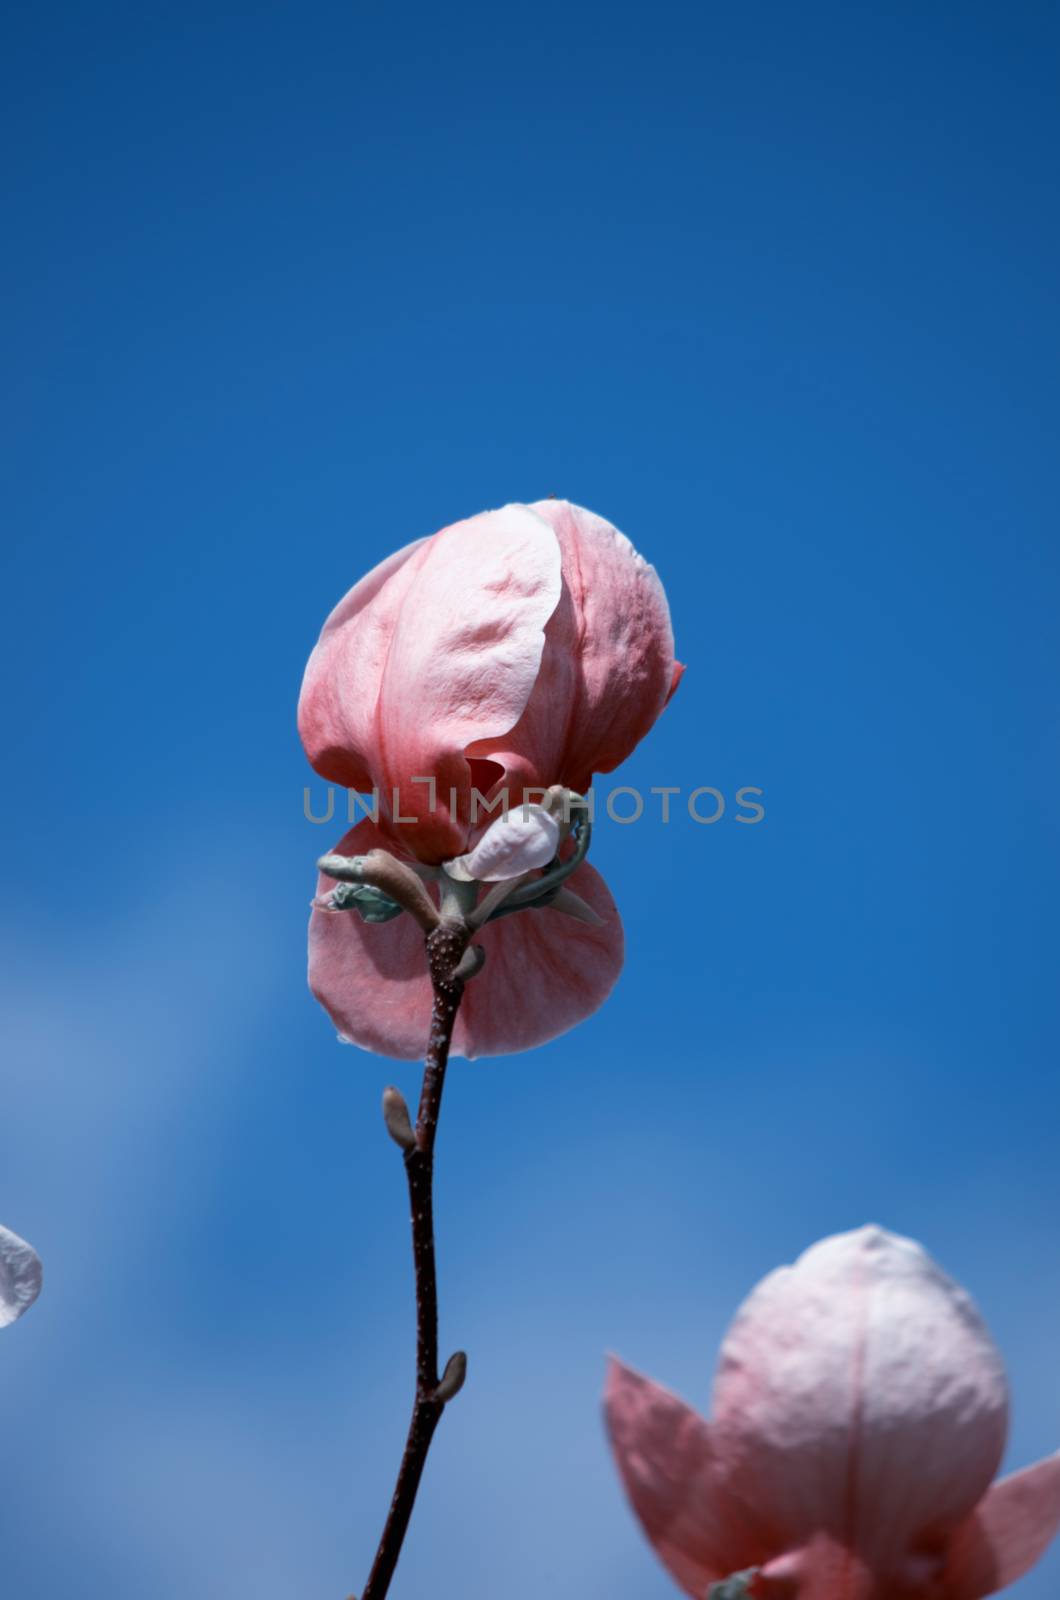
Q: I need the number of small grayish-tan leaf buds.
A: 3